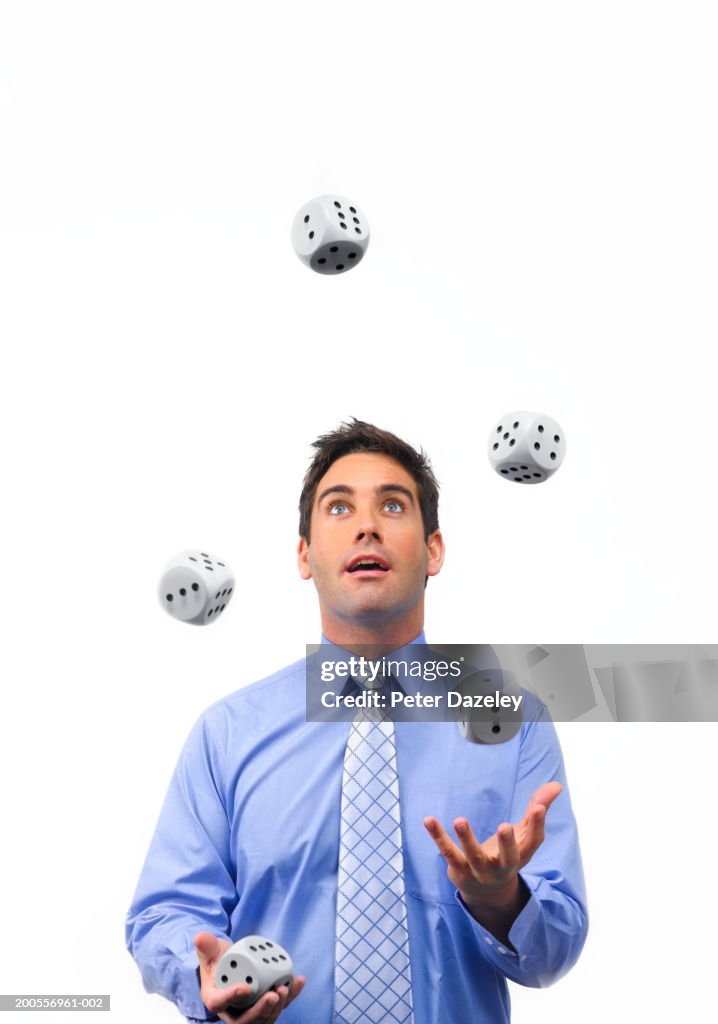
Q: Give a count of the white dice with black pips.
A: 5